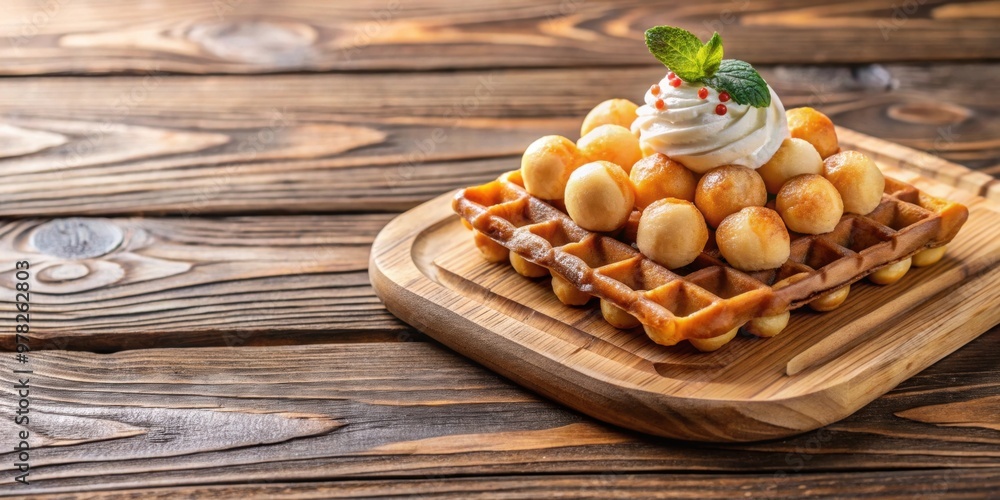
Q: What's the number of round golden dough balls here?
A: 12